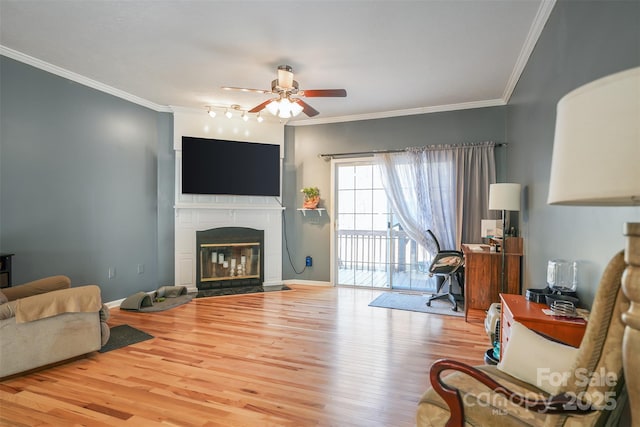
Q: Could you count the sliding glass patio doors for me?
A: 1